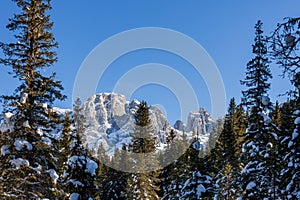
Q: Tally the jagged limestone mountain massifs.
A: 2